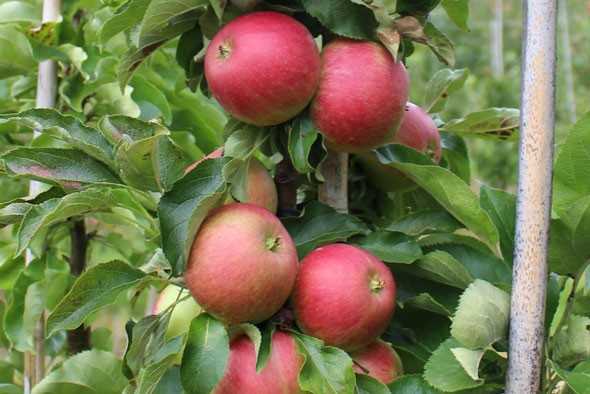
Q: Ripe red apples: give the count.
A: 8